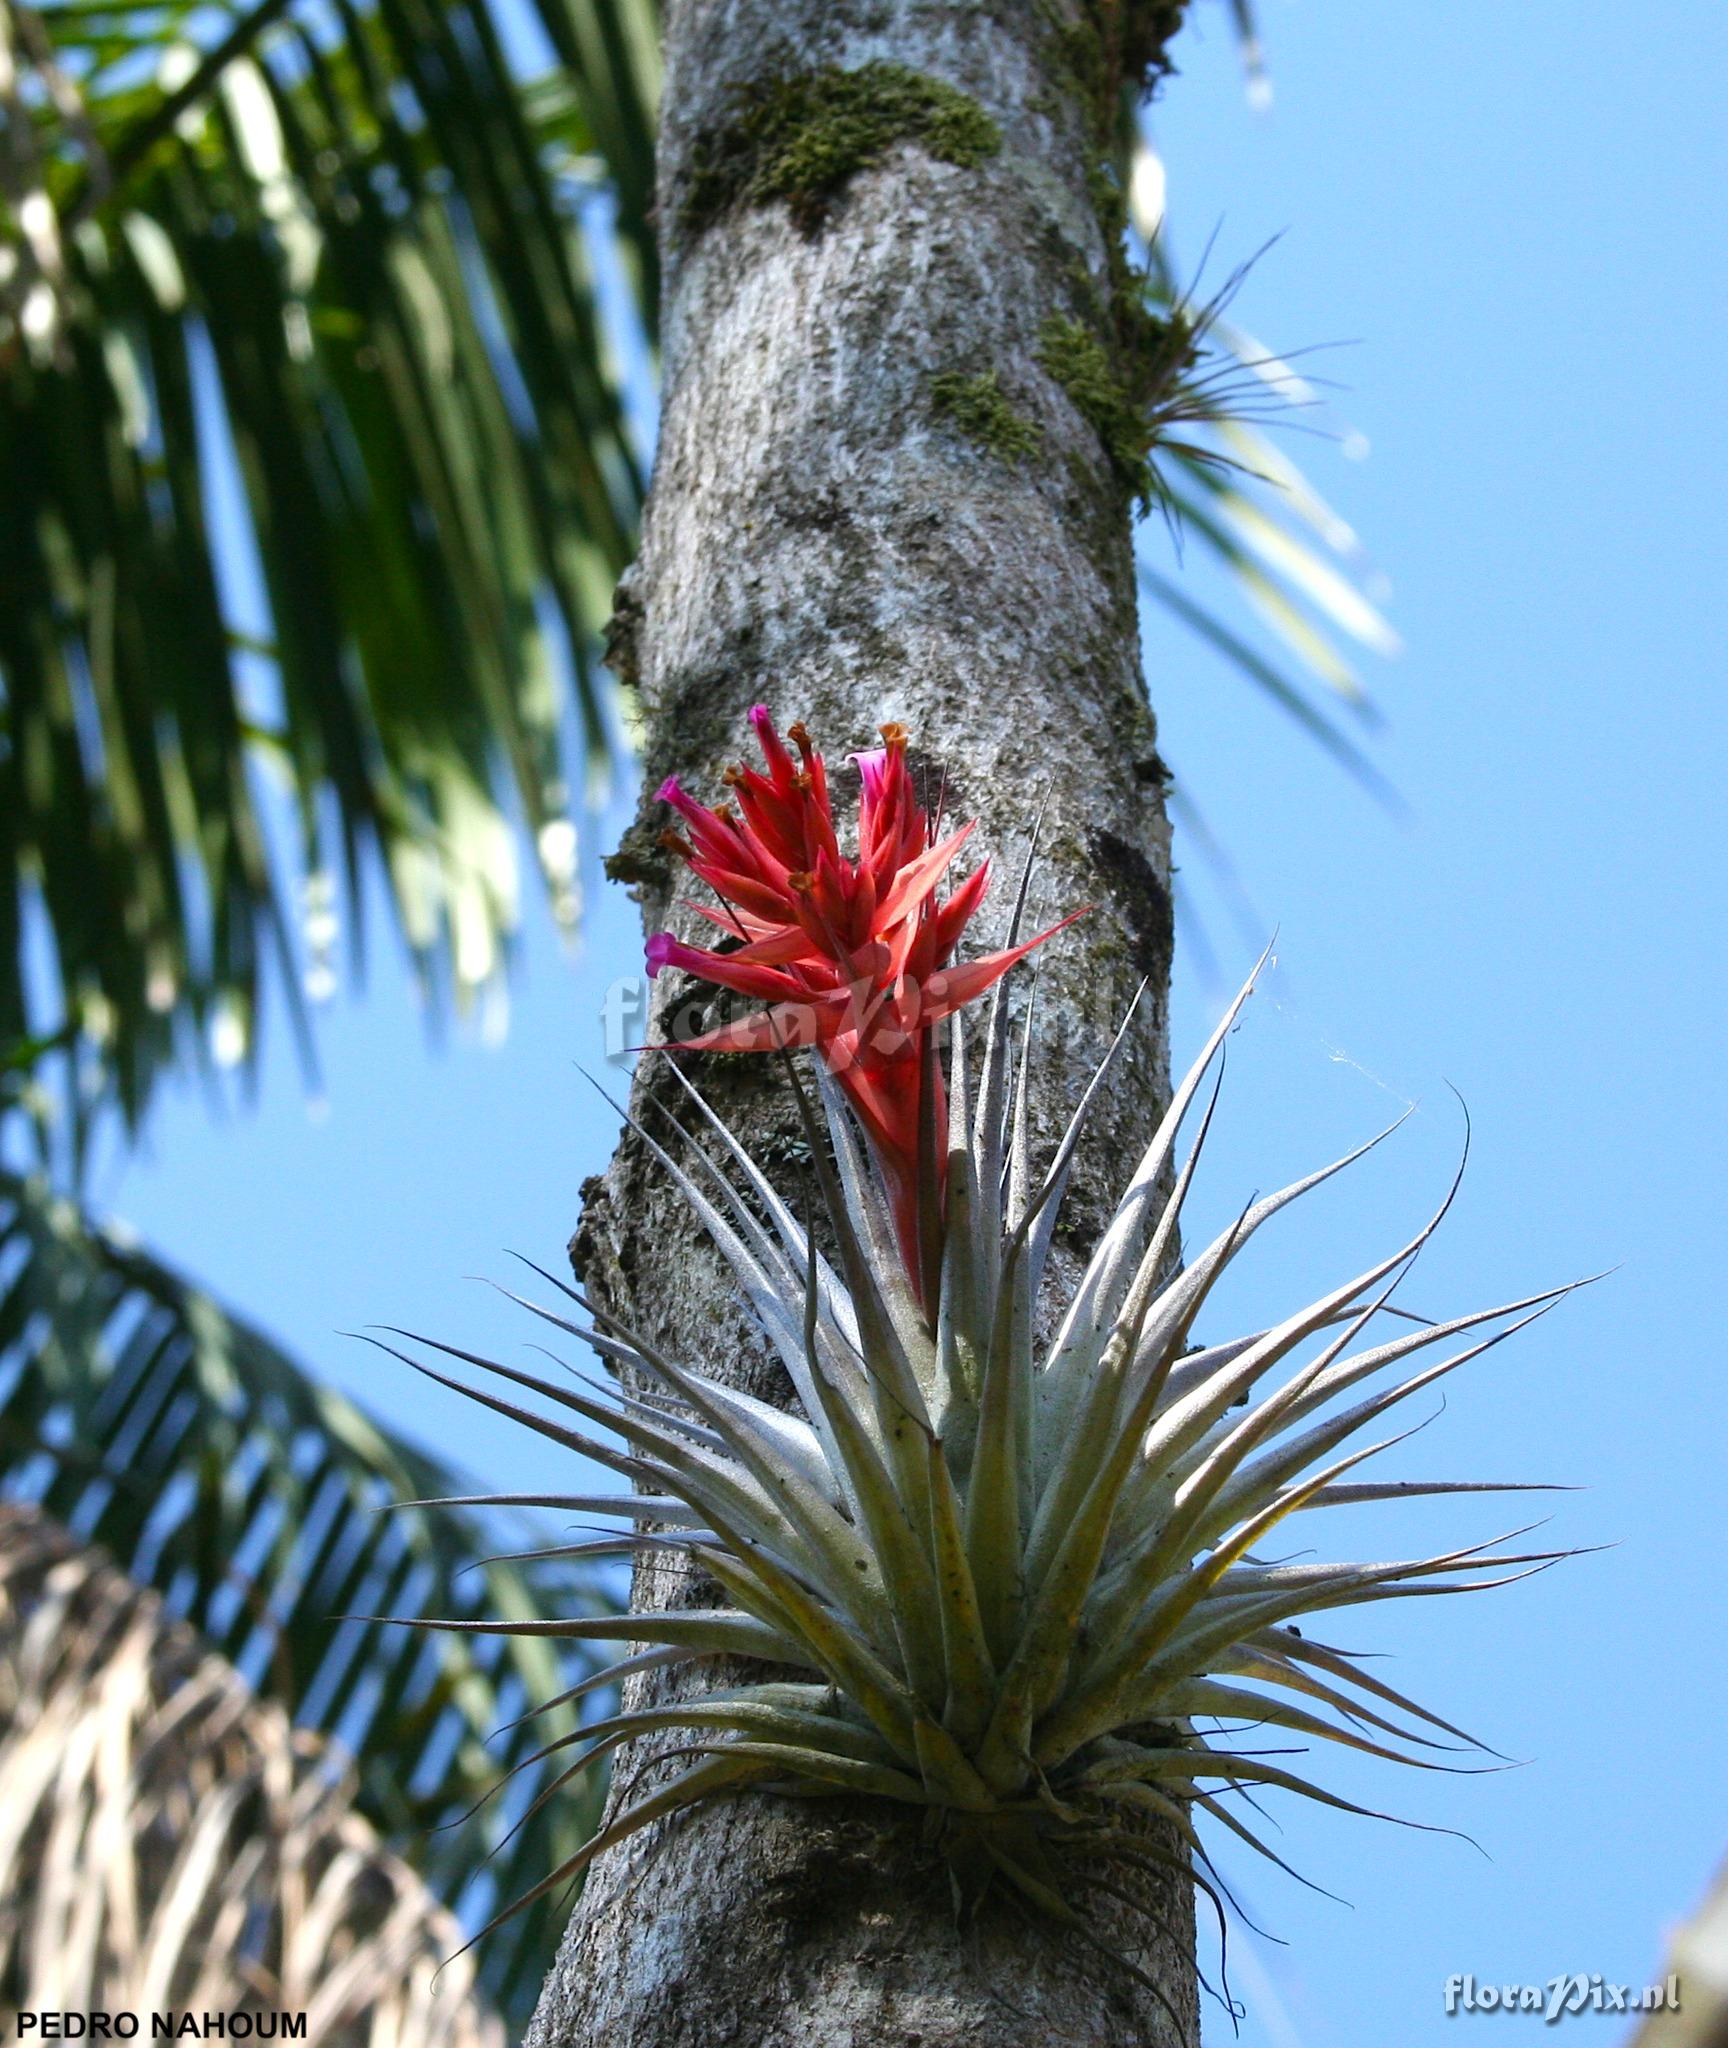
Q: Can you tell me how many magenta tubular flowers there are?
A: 4